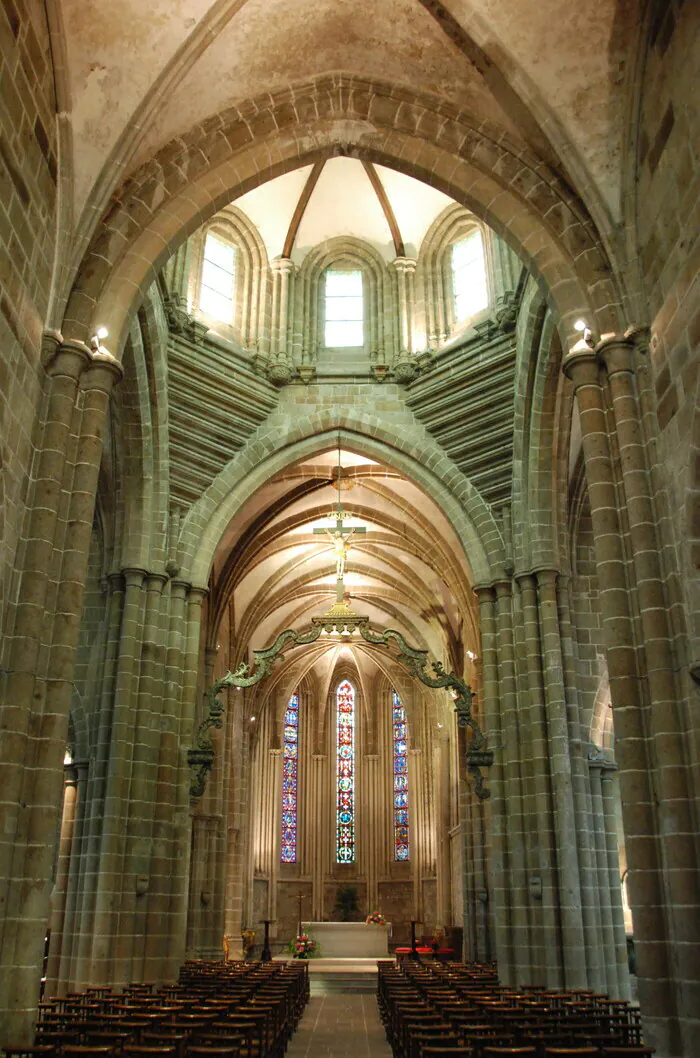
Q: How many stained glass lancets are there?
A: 3